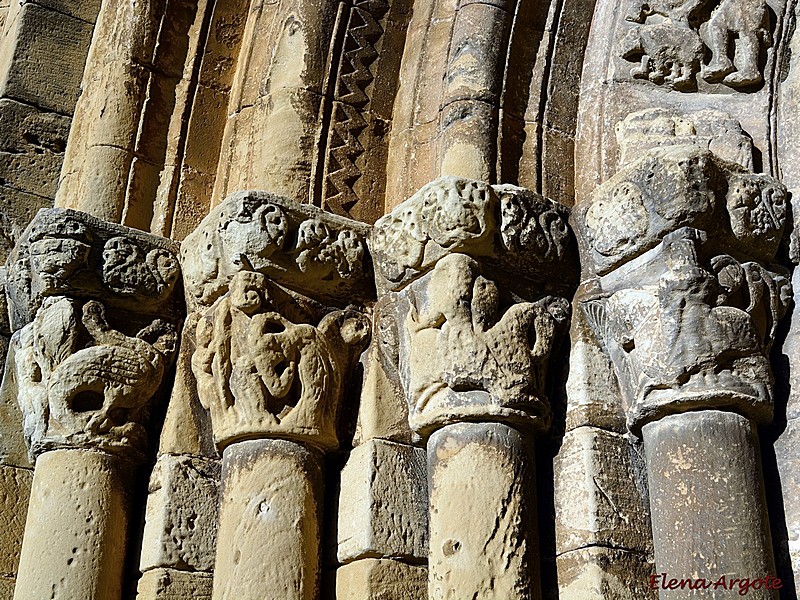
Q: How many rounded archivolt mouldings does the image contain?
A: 3